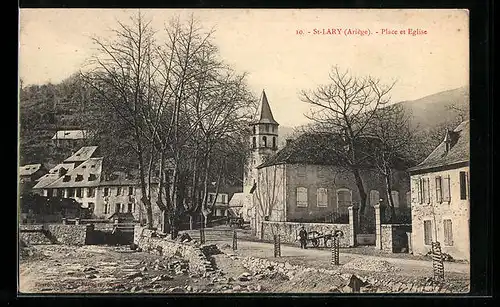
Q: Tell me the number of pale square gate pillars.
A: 2